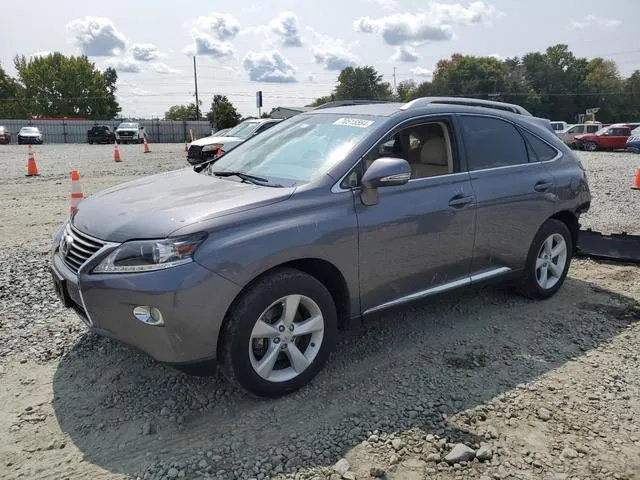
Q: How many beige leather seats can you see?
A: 1